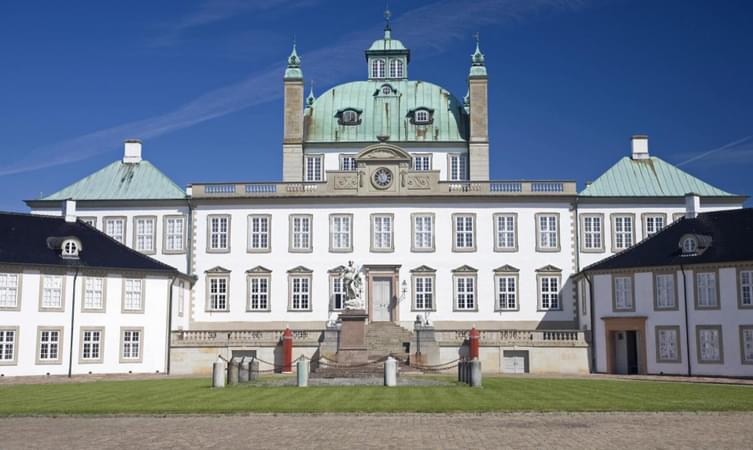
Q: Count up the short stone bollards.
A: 10